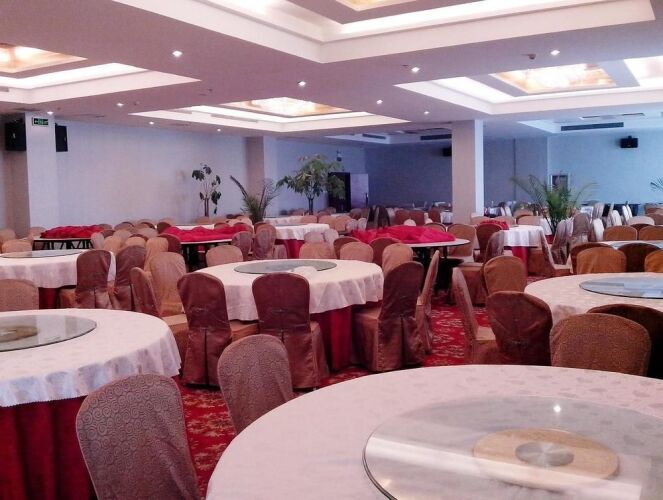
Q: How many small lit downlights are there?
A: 10